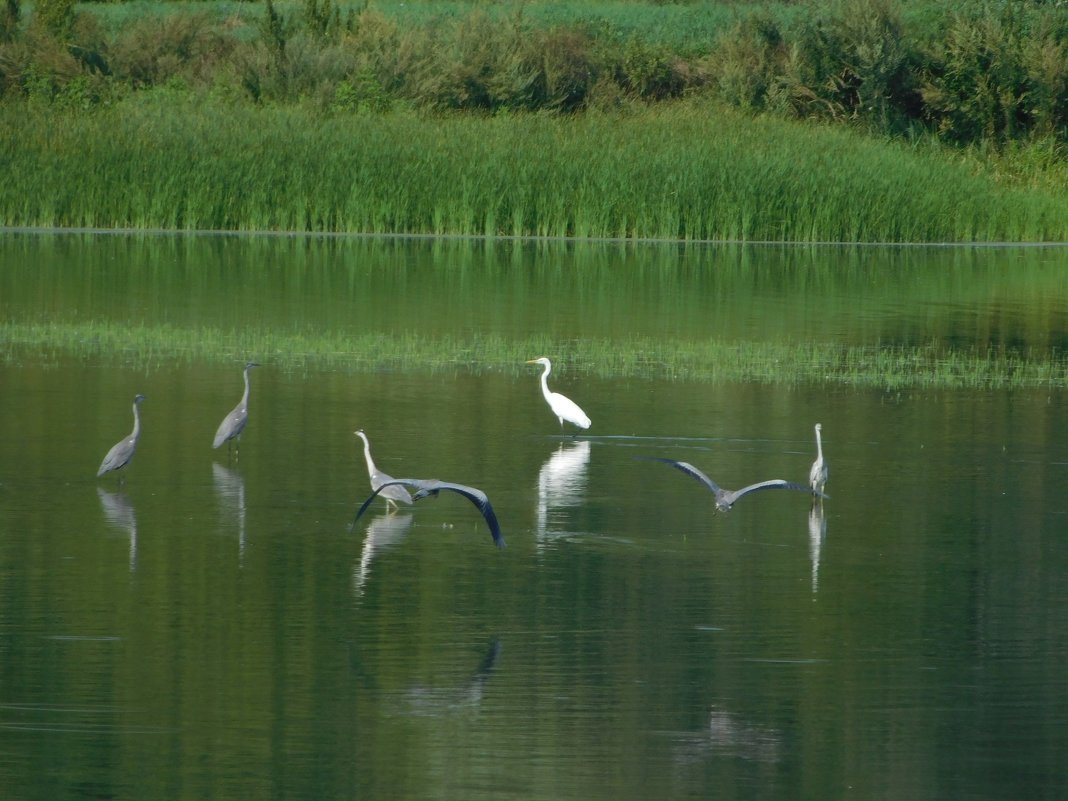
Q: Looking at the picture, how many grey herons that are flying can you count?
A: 2